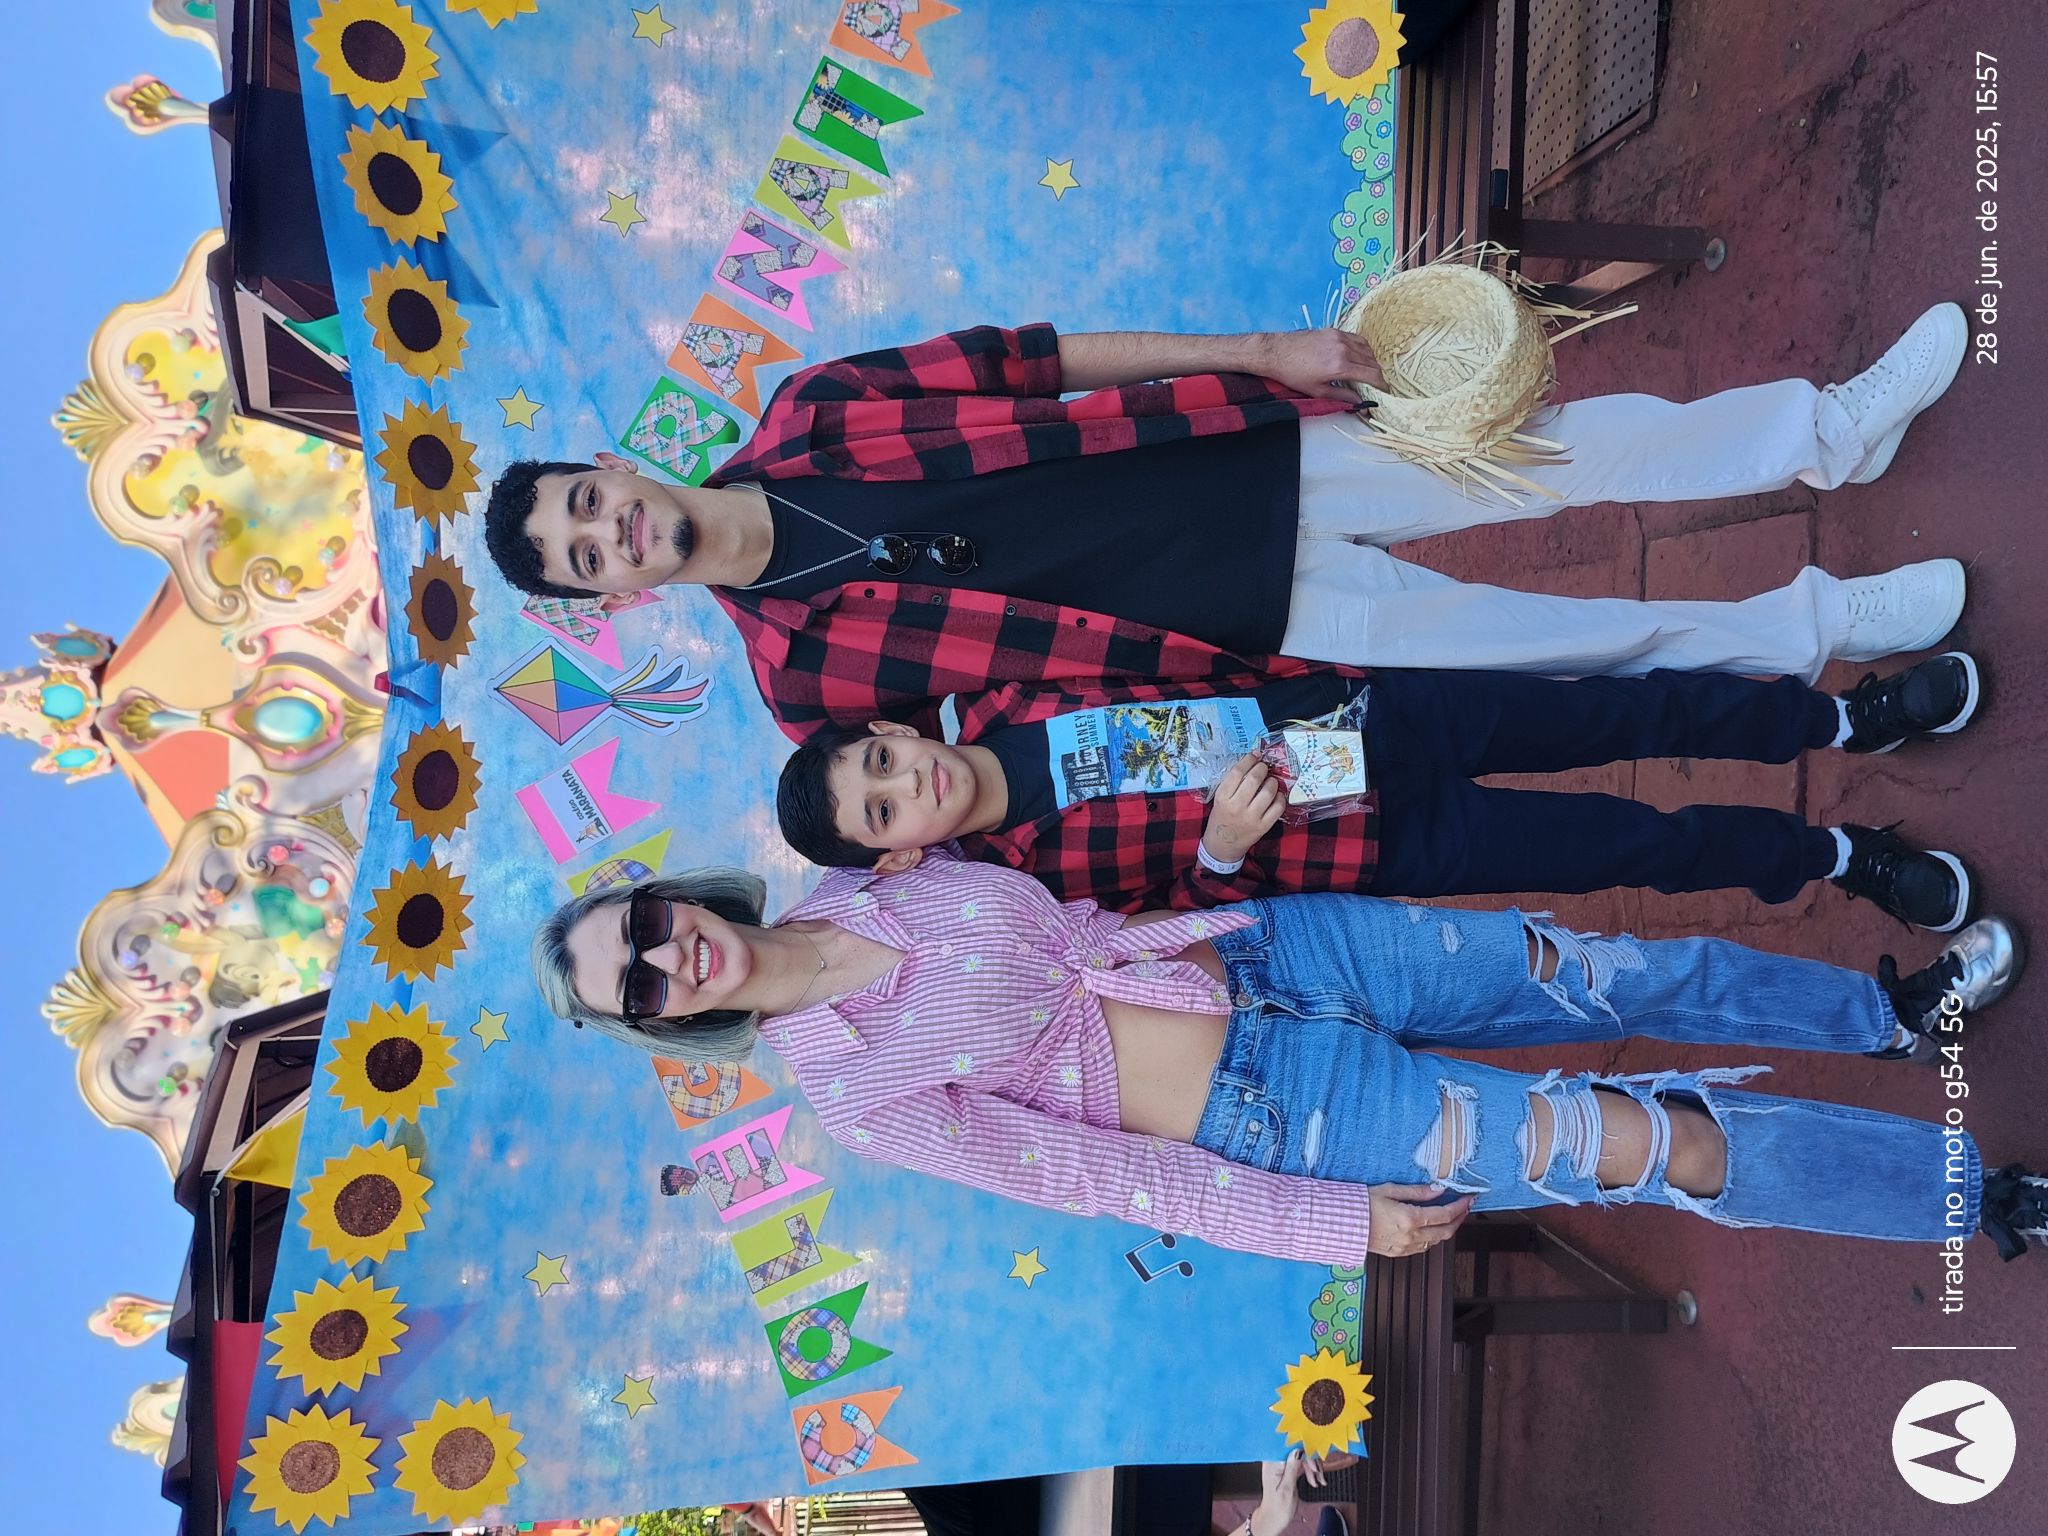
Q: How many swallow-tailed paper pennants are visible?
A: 14